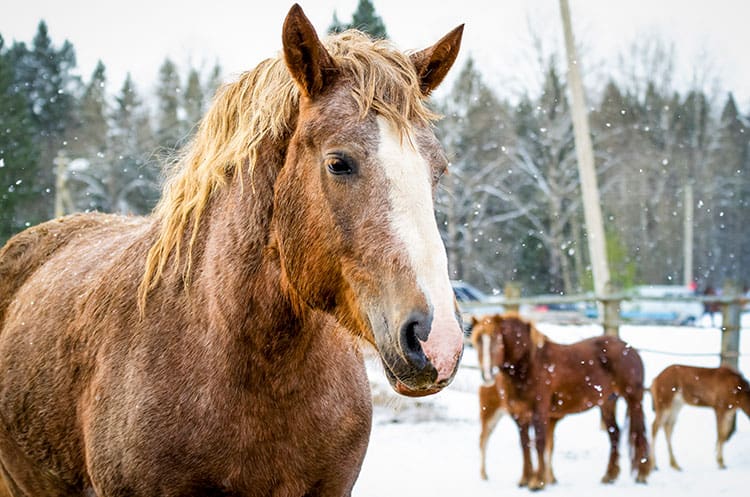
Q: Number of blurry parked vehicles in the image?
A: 2